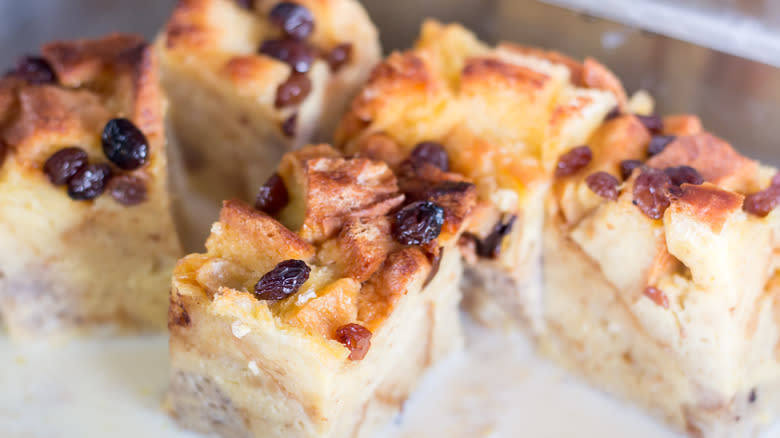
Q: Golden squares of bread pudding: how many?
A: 5